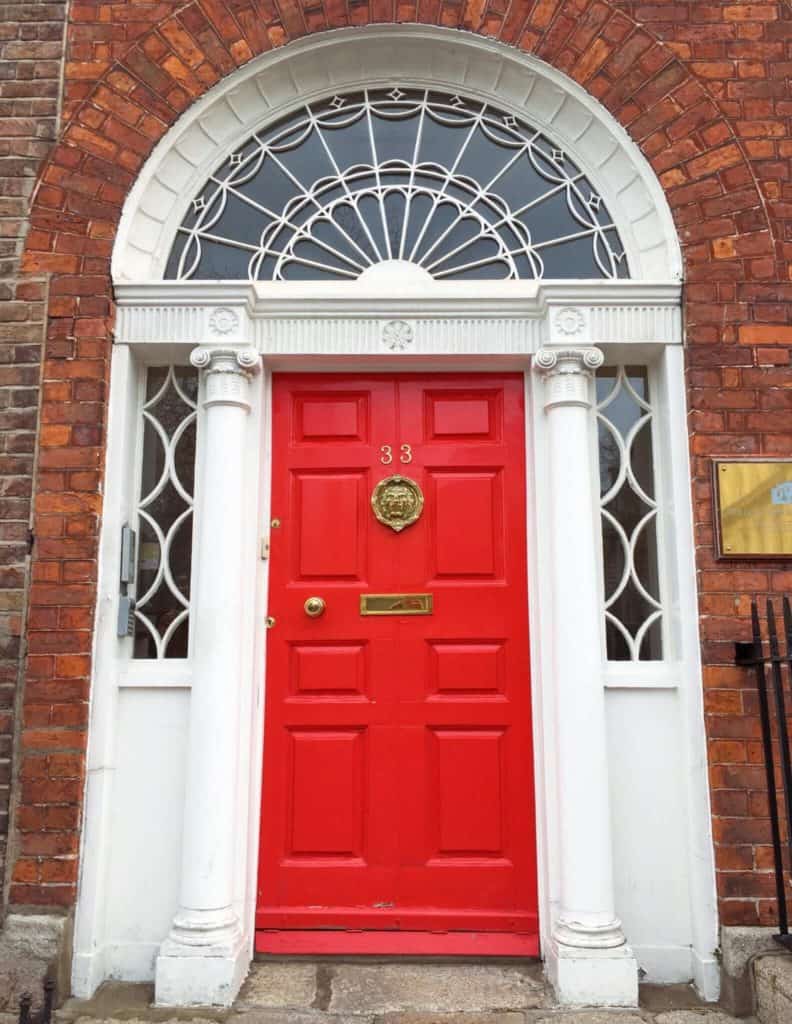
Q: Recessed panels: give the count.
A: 8